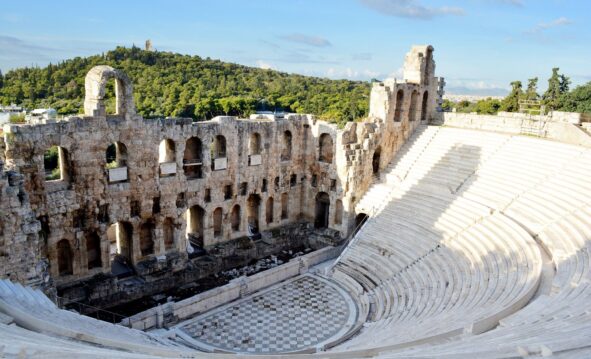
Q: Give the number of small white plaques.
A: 4